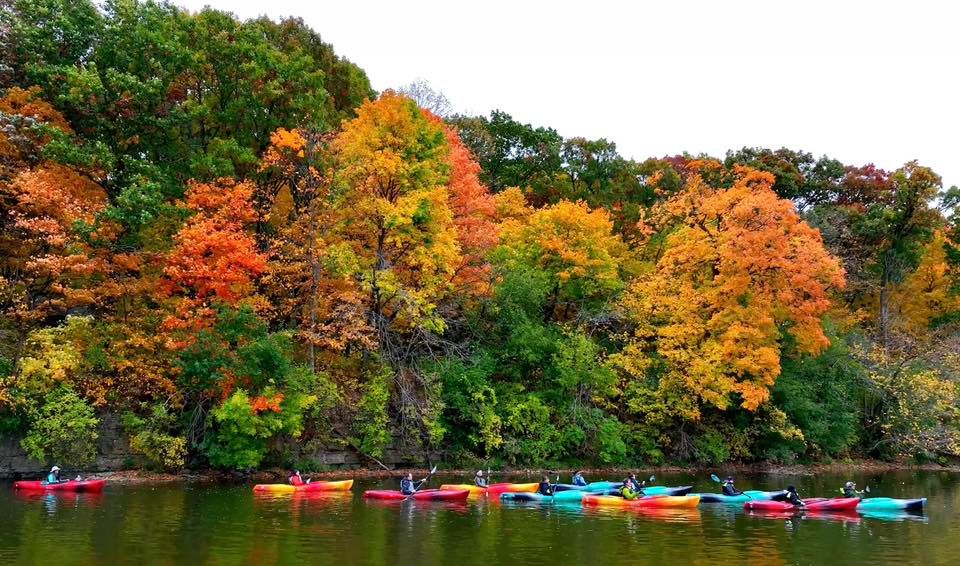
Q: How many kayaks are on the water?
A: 11